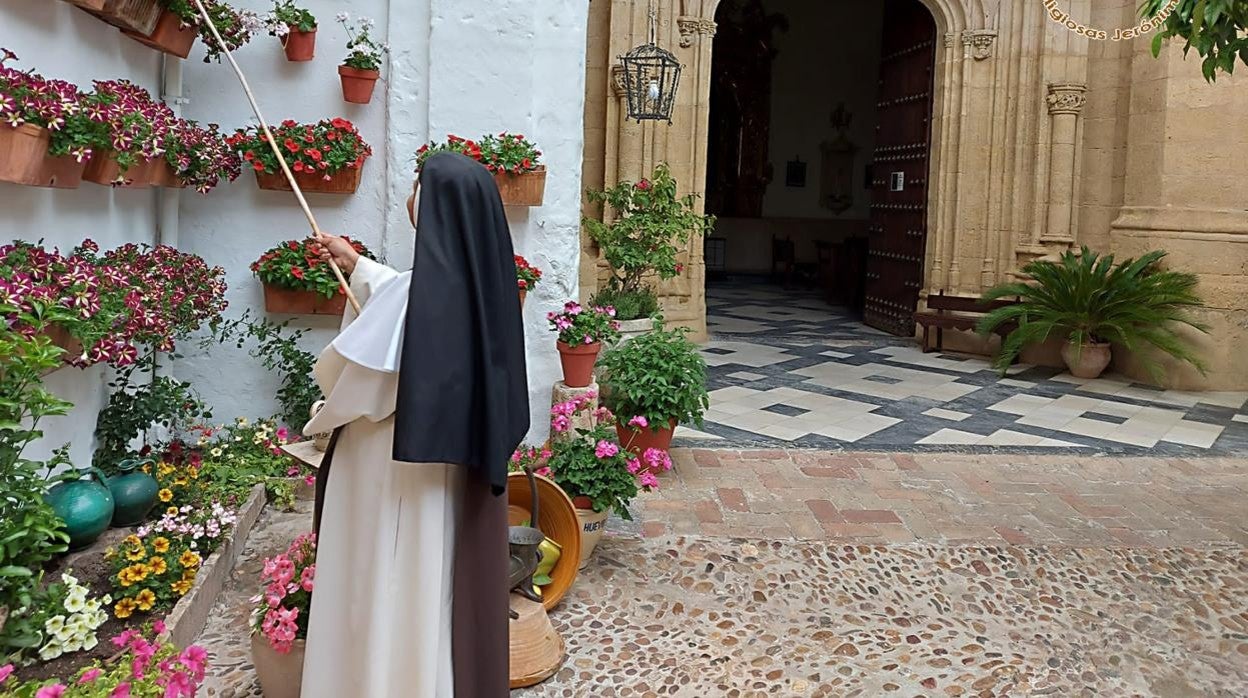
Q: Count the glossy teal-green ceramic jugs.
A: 2